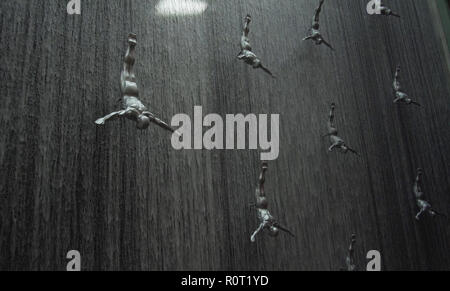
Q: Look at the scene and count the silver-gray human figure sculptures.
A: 9